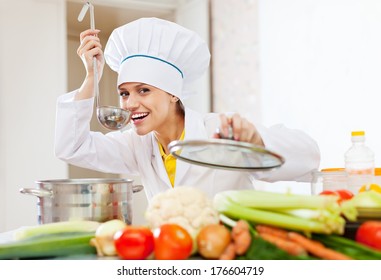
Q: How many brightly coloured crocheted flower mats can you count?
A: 0